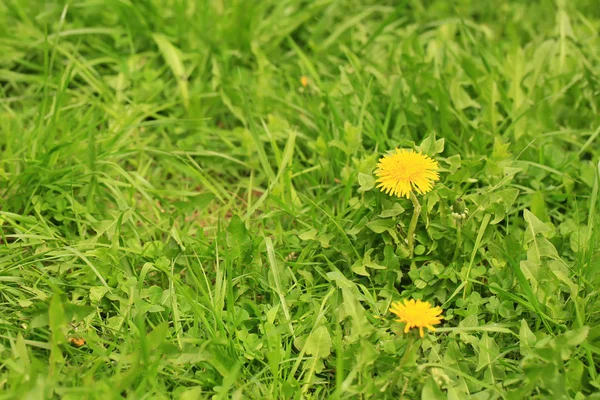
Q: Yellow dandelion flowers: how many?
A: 2